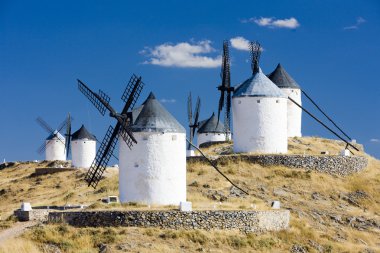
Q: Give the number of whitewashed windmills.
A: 6